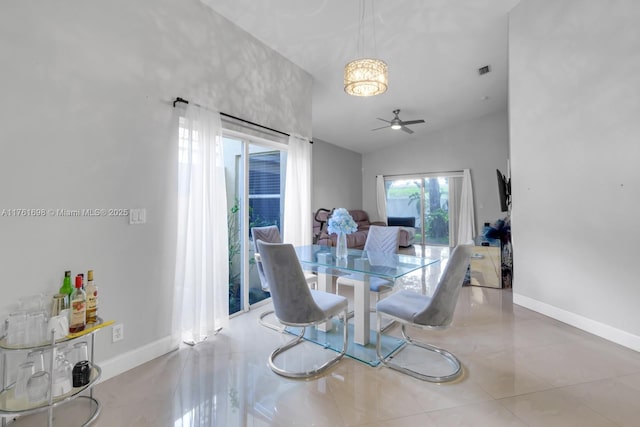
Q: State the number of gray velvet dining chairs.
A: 4